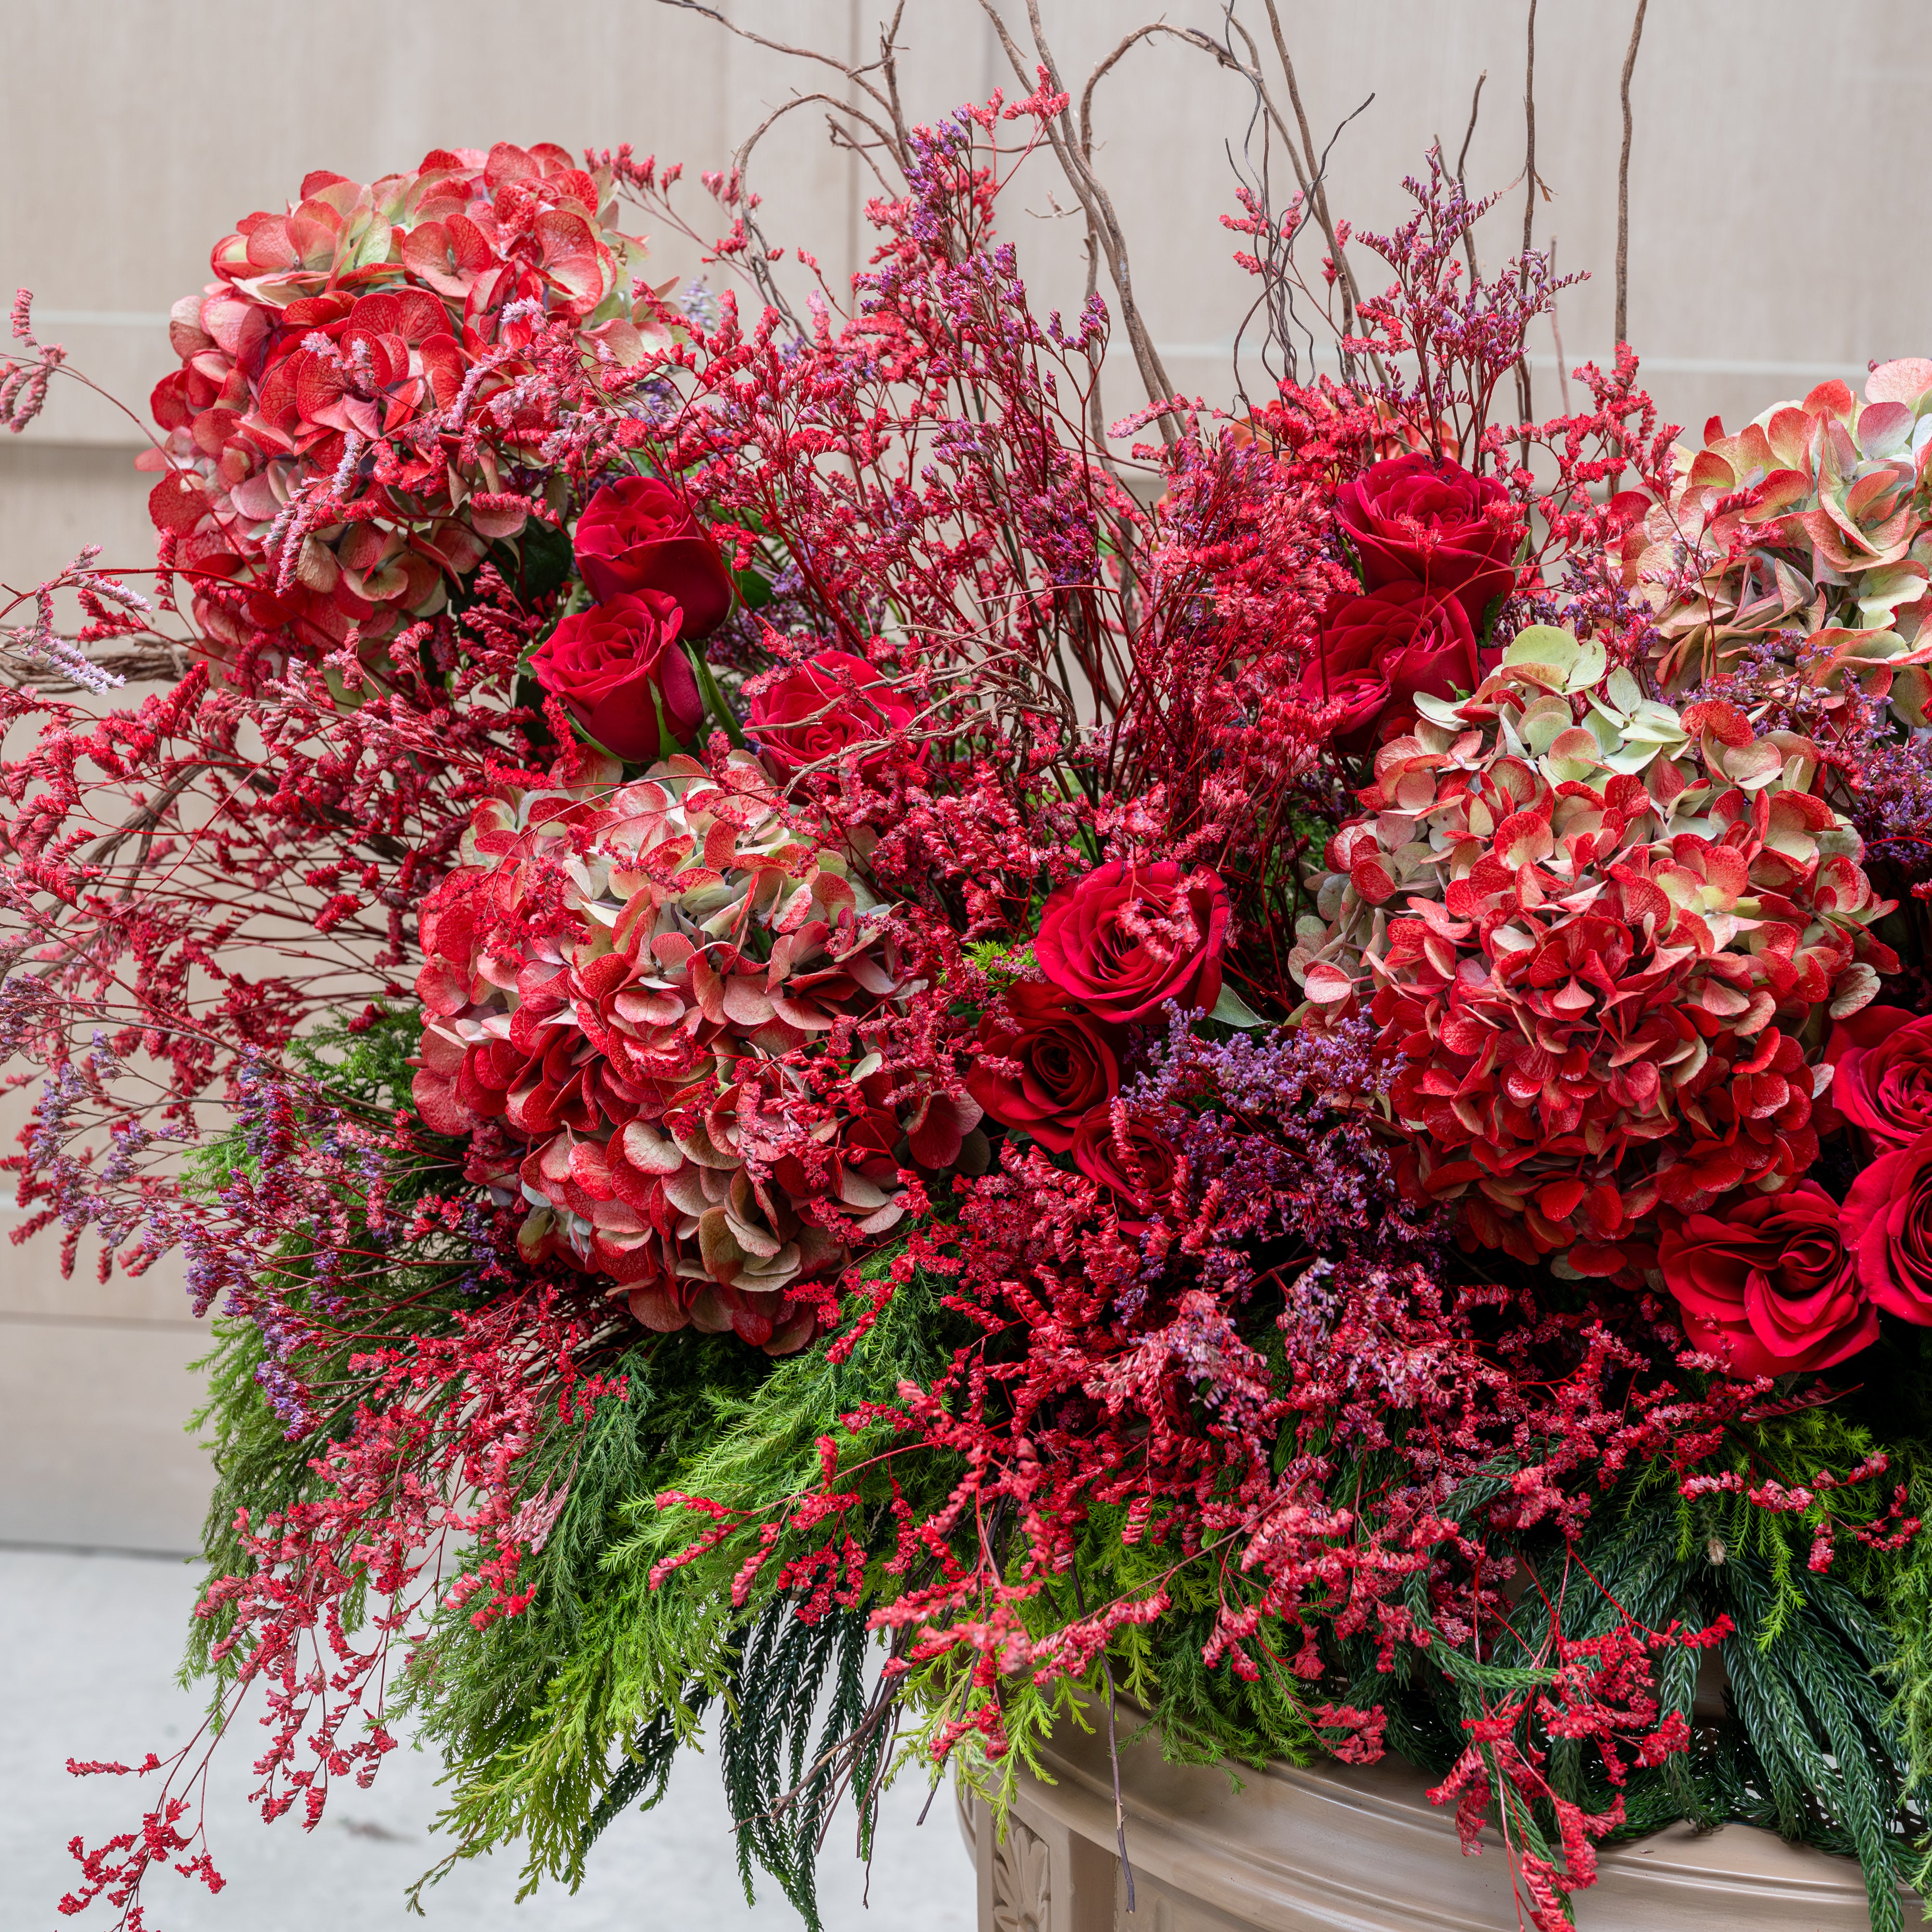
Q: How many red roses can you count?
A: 11